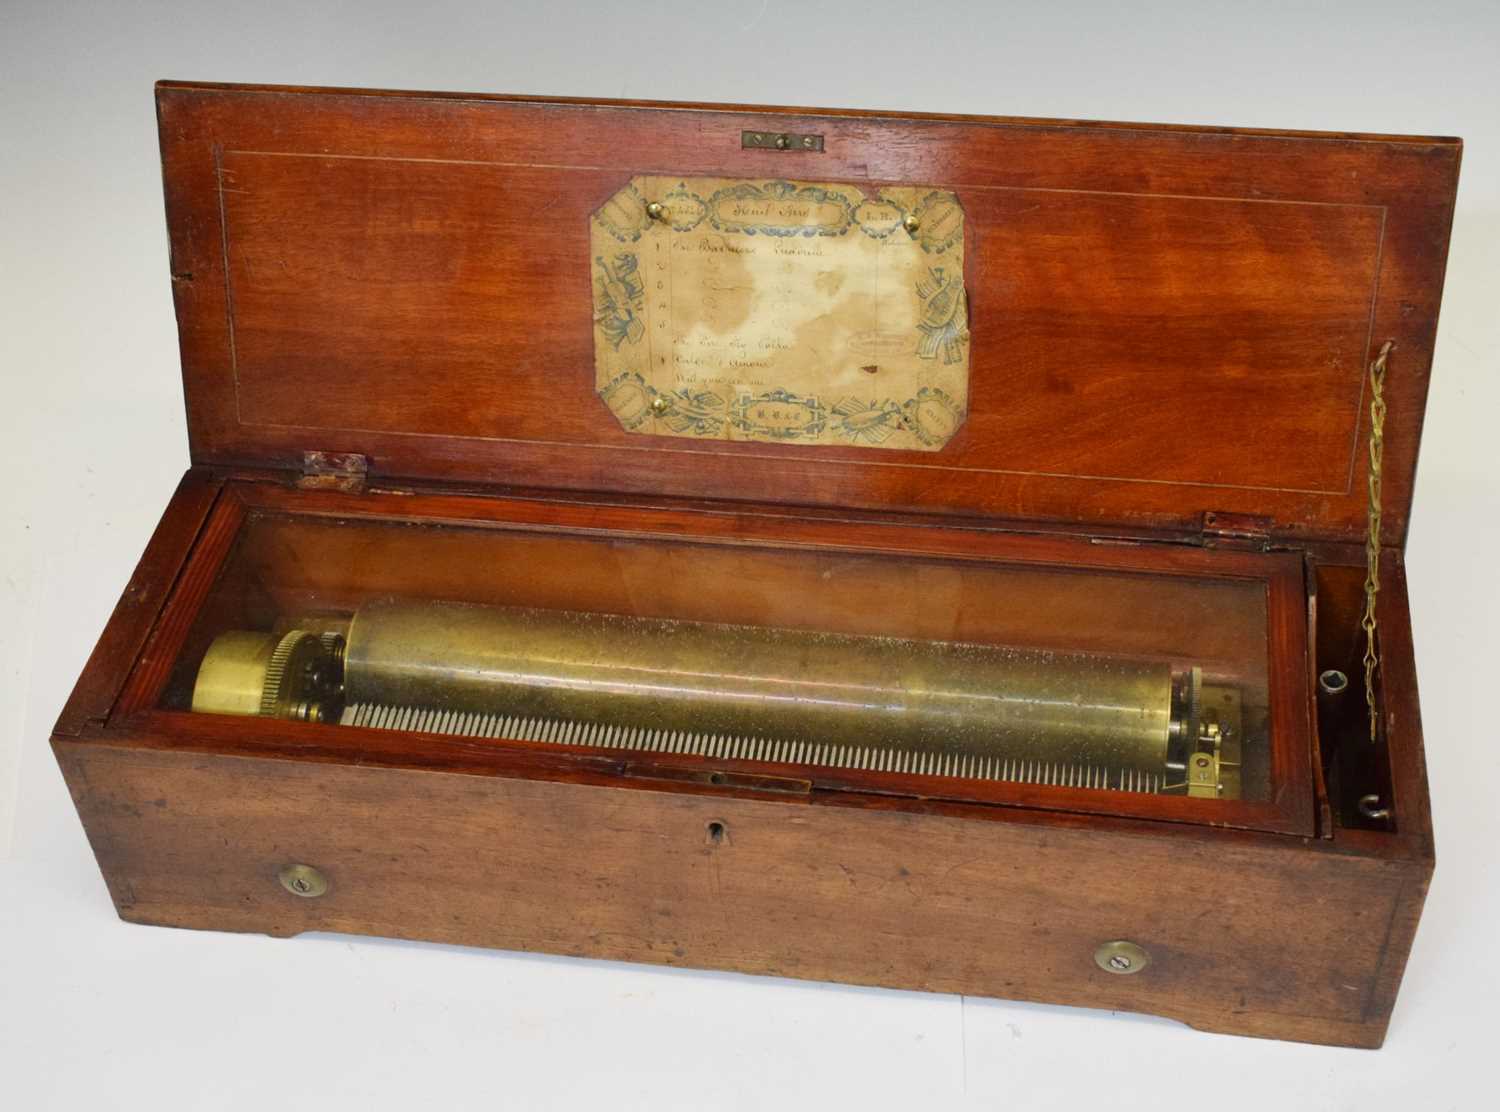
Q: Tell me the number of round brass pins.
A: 3